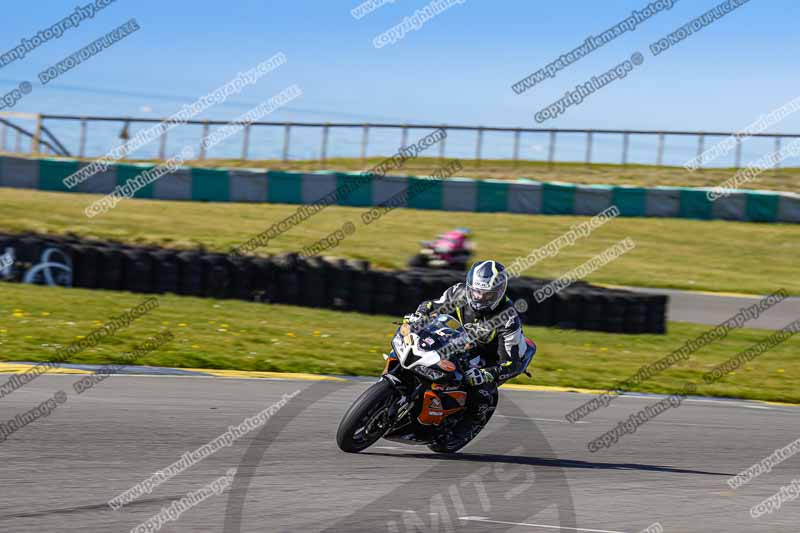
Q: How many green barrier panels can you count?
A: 11